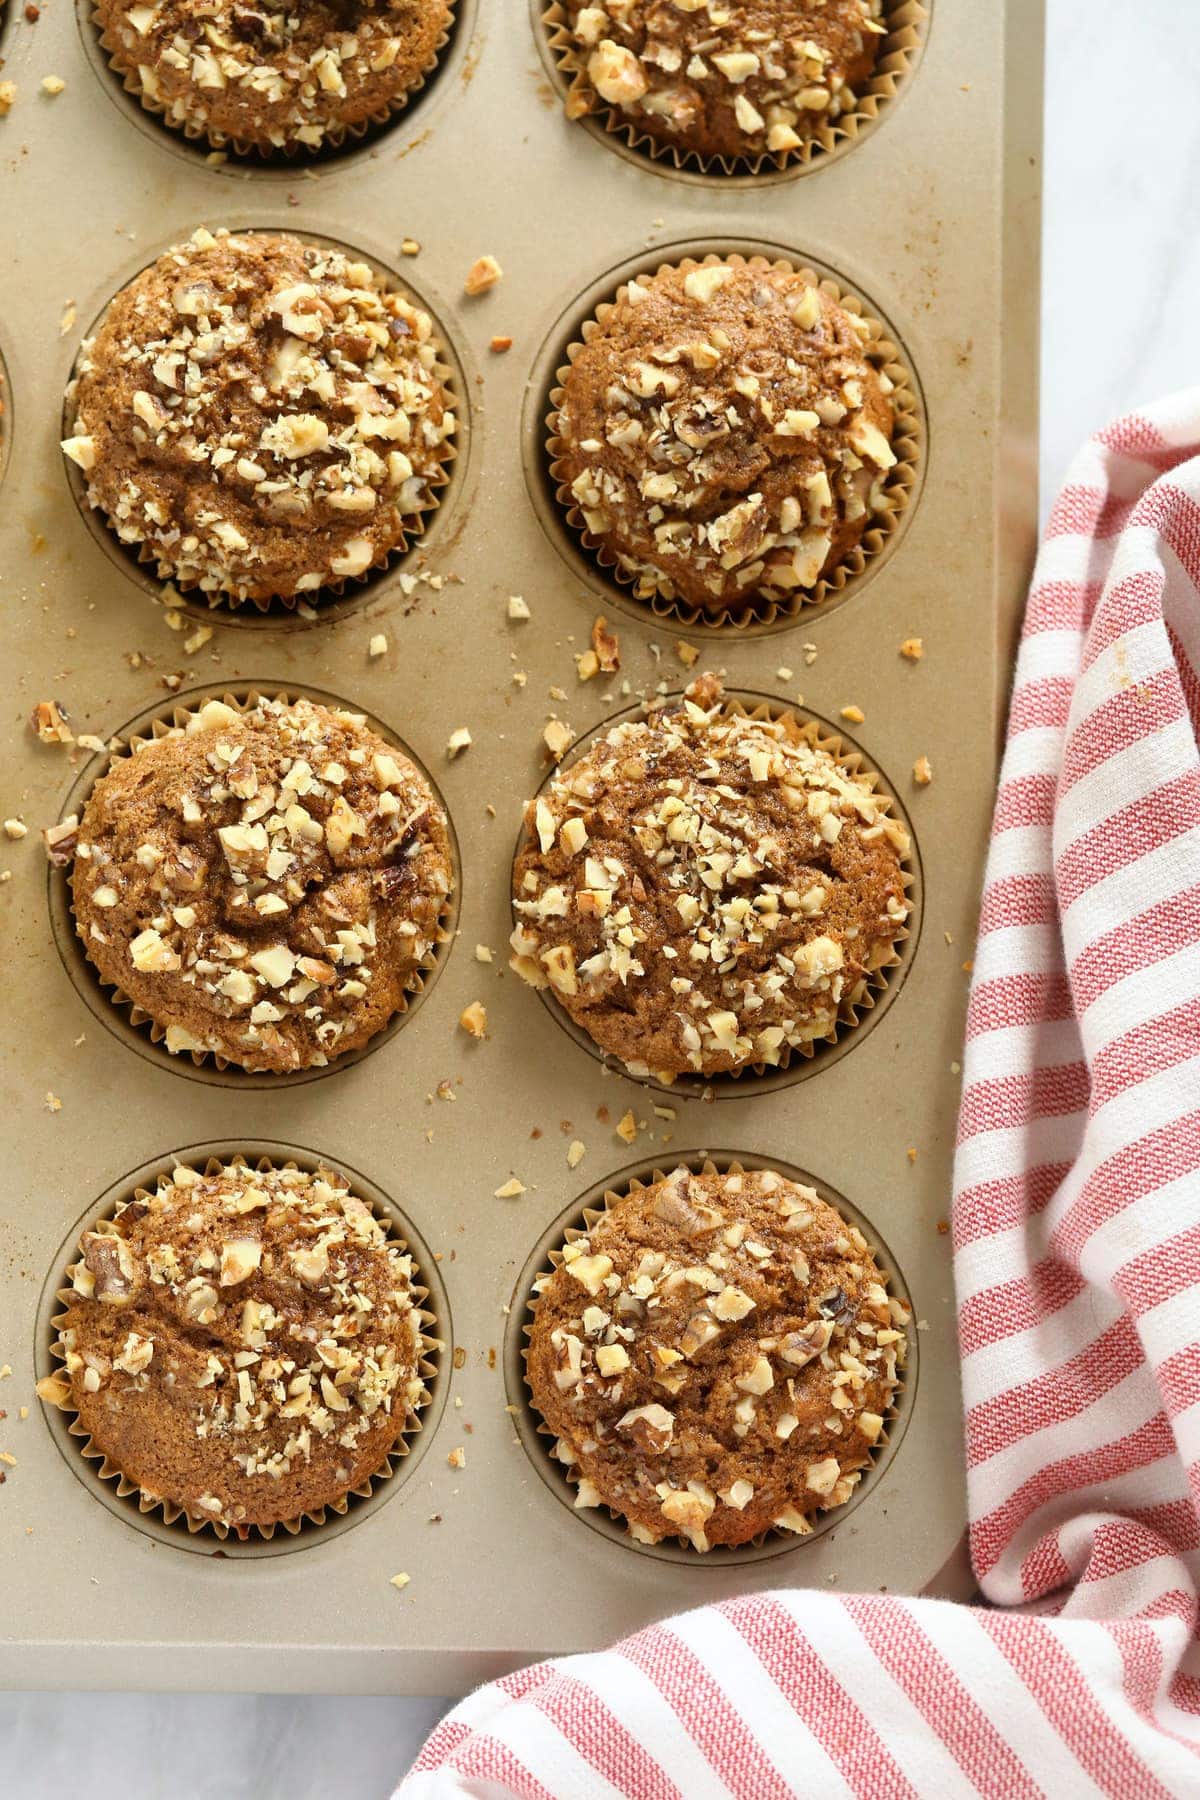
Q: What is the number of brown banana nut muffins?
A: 8